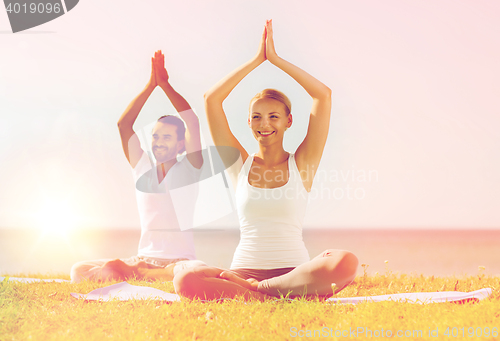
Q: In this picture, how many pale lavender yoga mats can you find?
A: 2